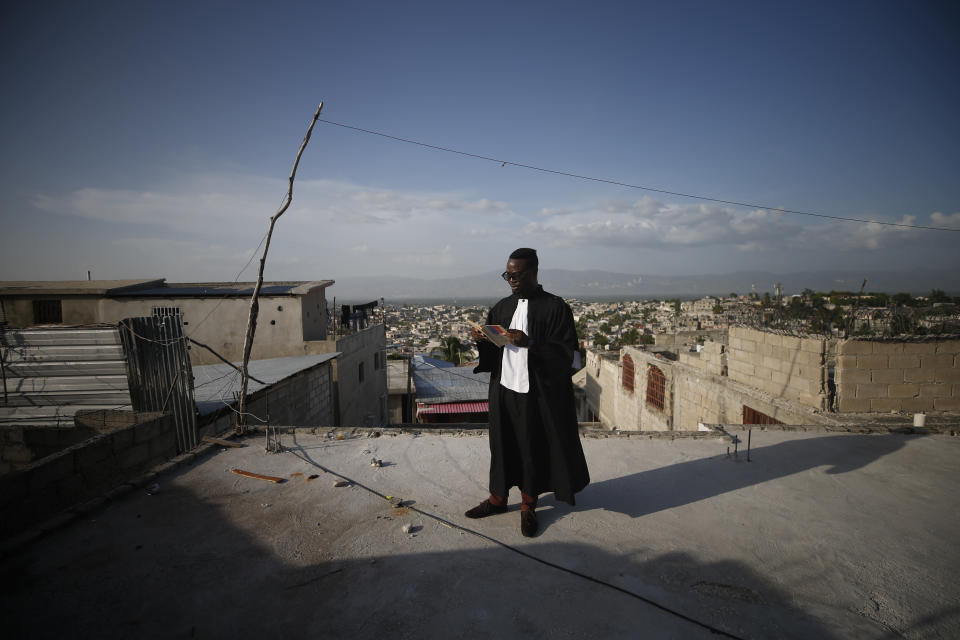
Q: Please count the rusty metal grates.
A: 3